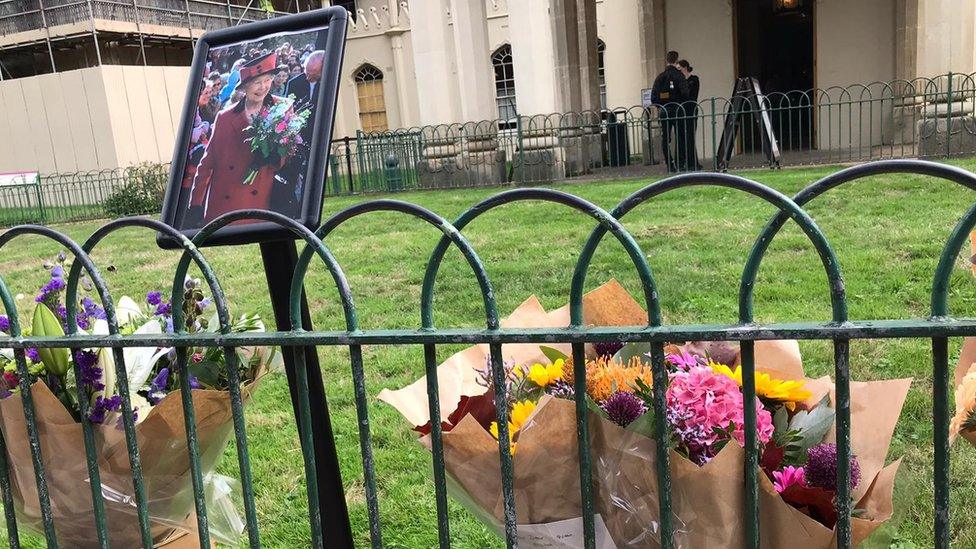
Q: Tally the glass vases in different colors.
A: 0